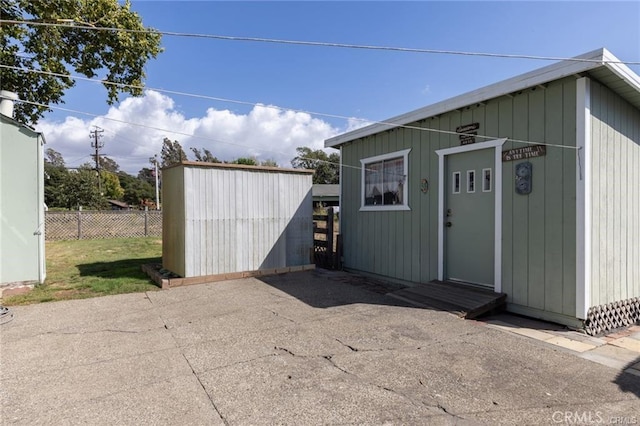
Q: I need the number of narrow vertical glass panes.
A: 3